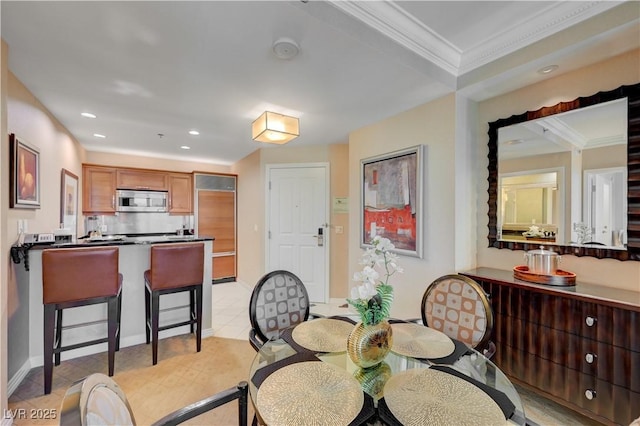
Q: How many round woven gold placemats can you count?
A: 4